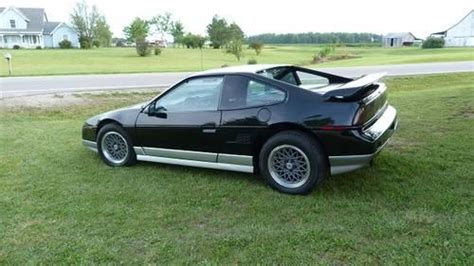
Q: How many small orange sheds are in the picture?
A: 0